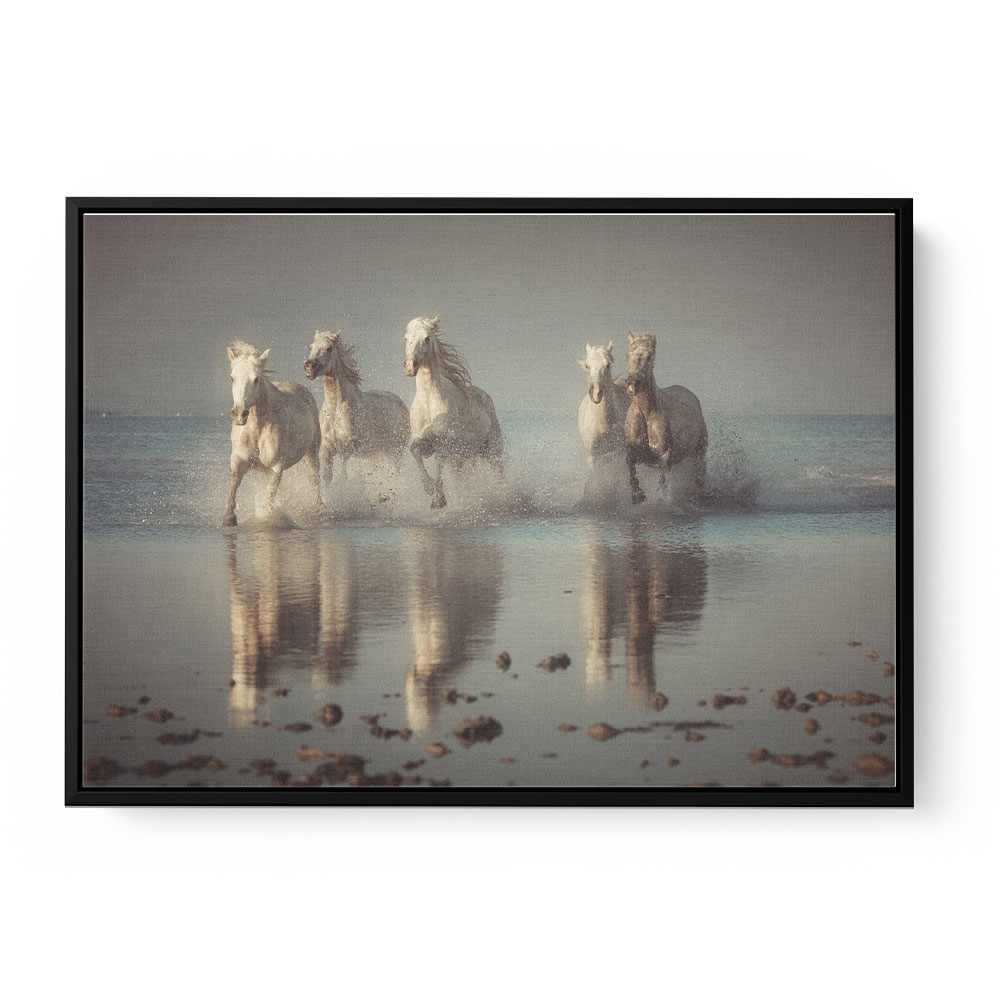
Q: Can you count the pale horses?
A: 5